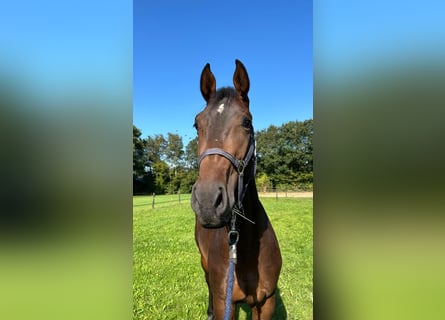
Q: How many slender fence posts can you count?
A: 4